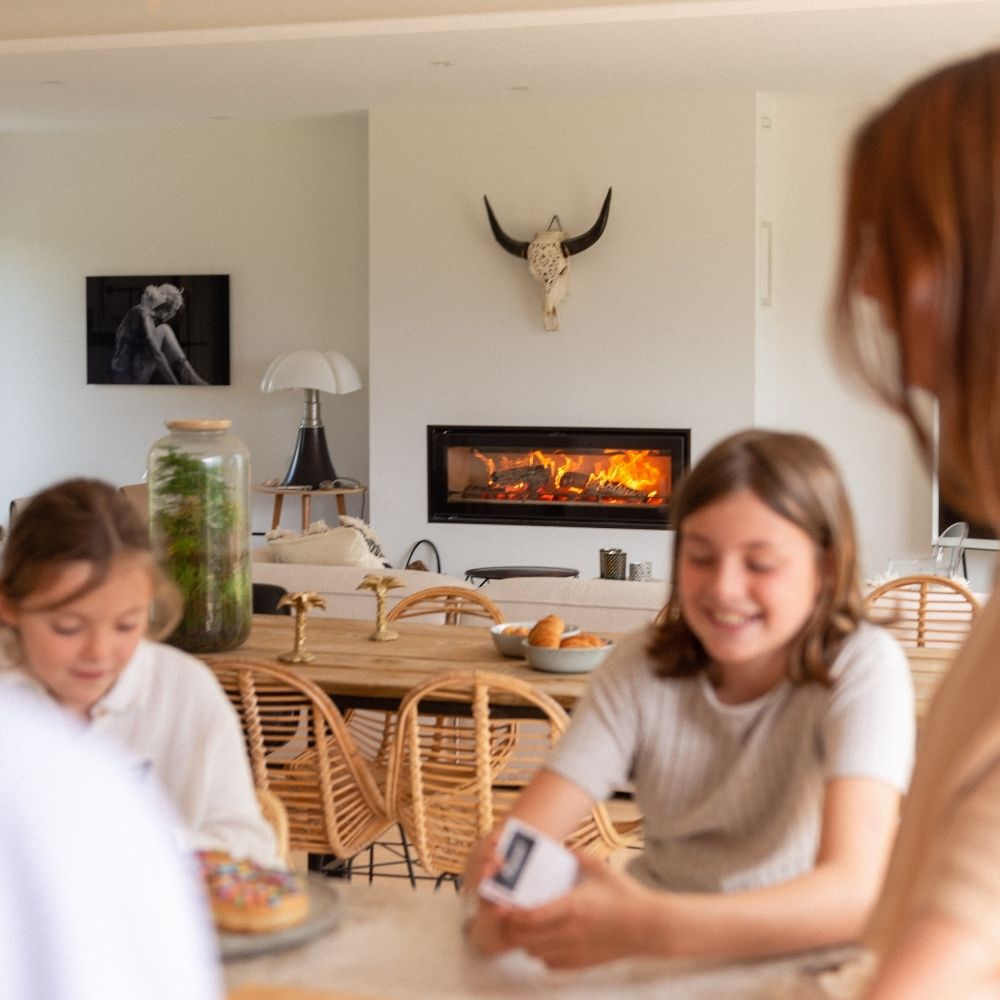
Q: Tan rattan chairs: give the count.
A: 4